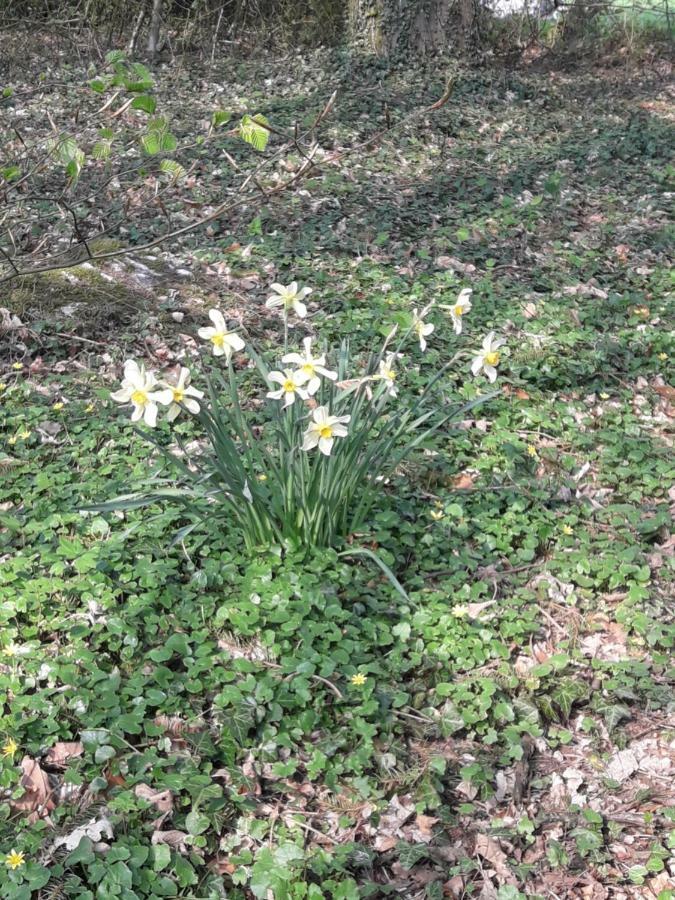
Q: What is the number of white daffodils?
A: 11